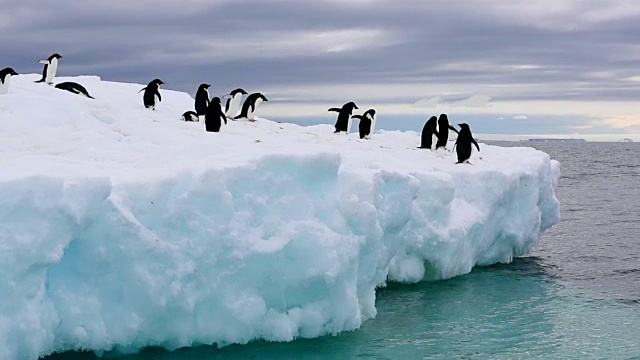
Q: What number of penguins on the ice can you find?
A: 14